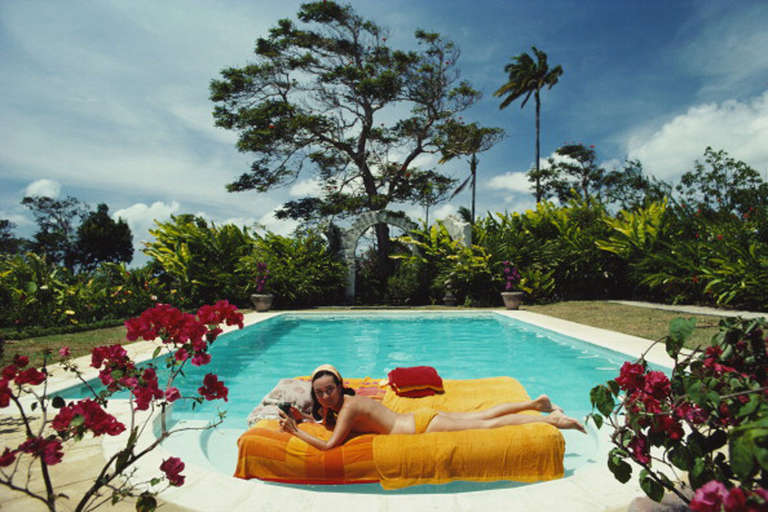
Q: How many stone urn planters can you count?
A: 2